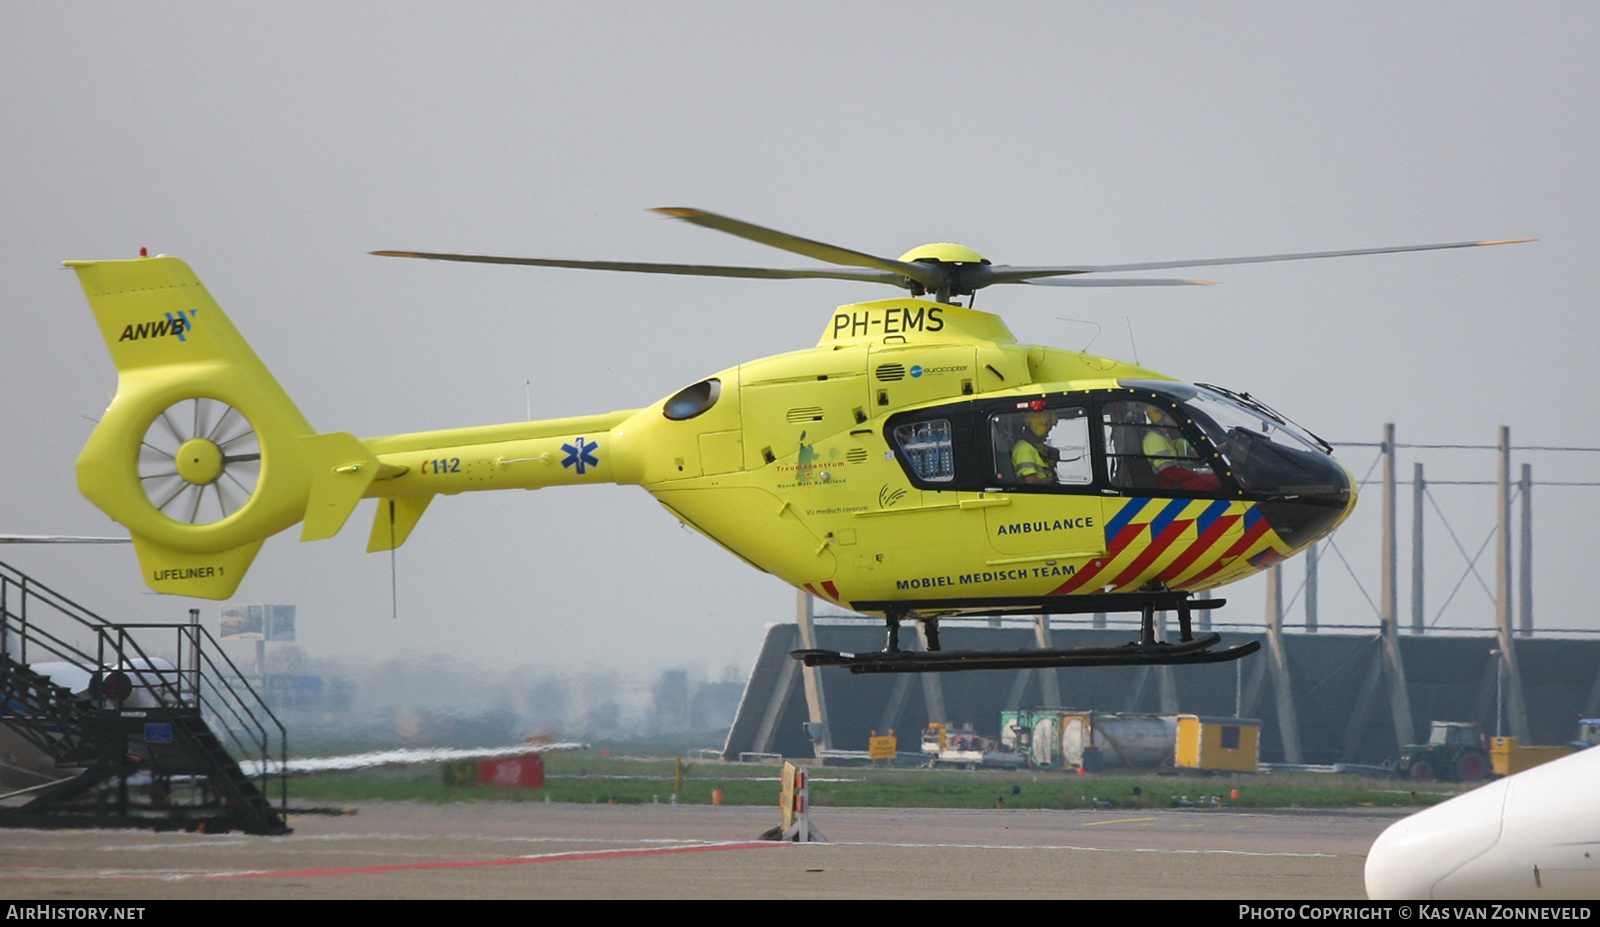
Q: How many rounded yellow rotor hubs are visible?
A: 2